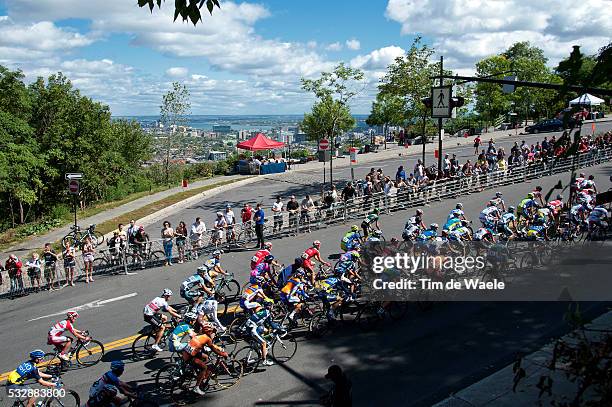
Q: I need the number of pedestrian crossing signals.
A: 1